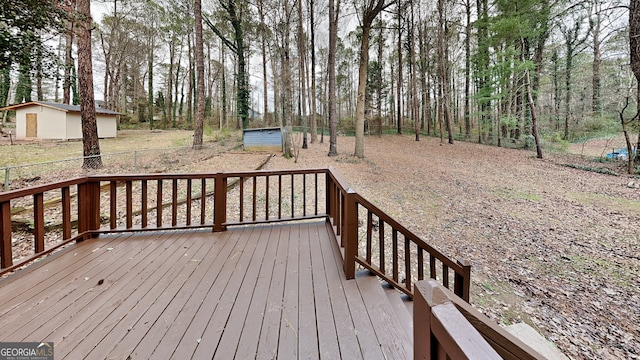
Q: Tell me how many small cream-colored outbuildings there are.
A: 1